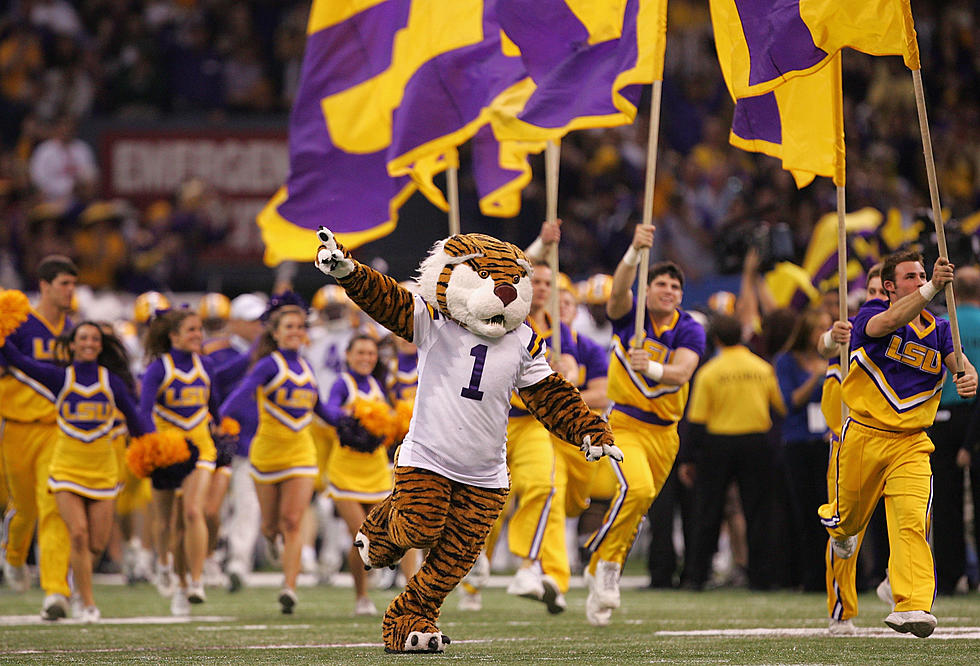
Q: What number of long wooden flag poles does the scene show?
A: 5